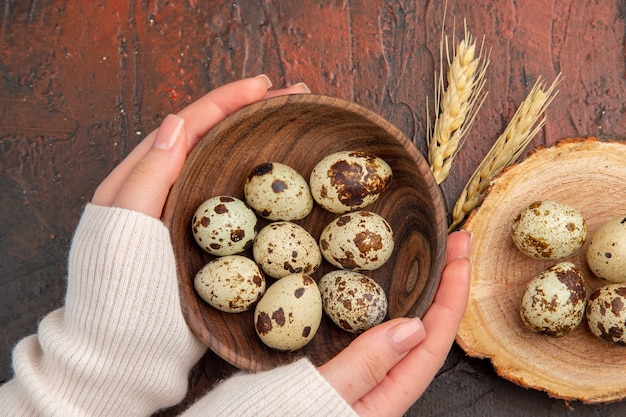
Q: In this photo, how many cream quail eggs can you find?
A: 12